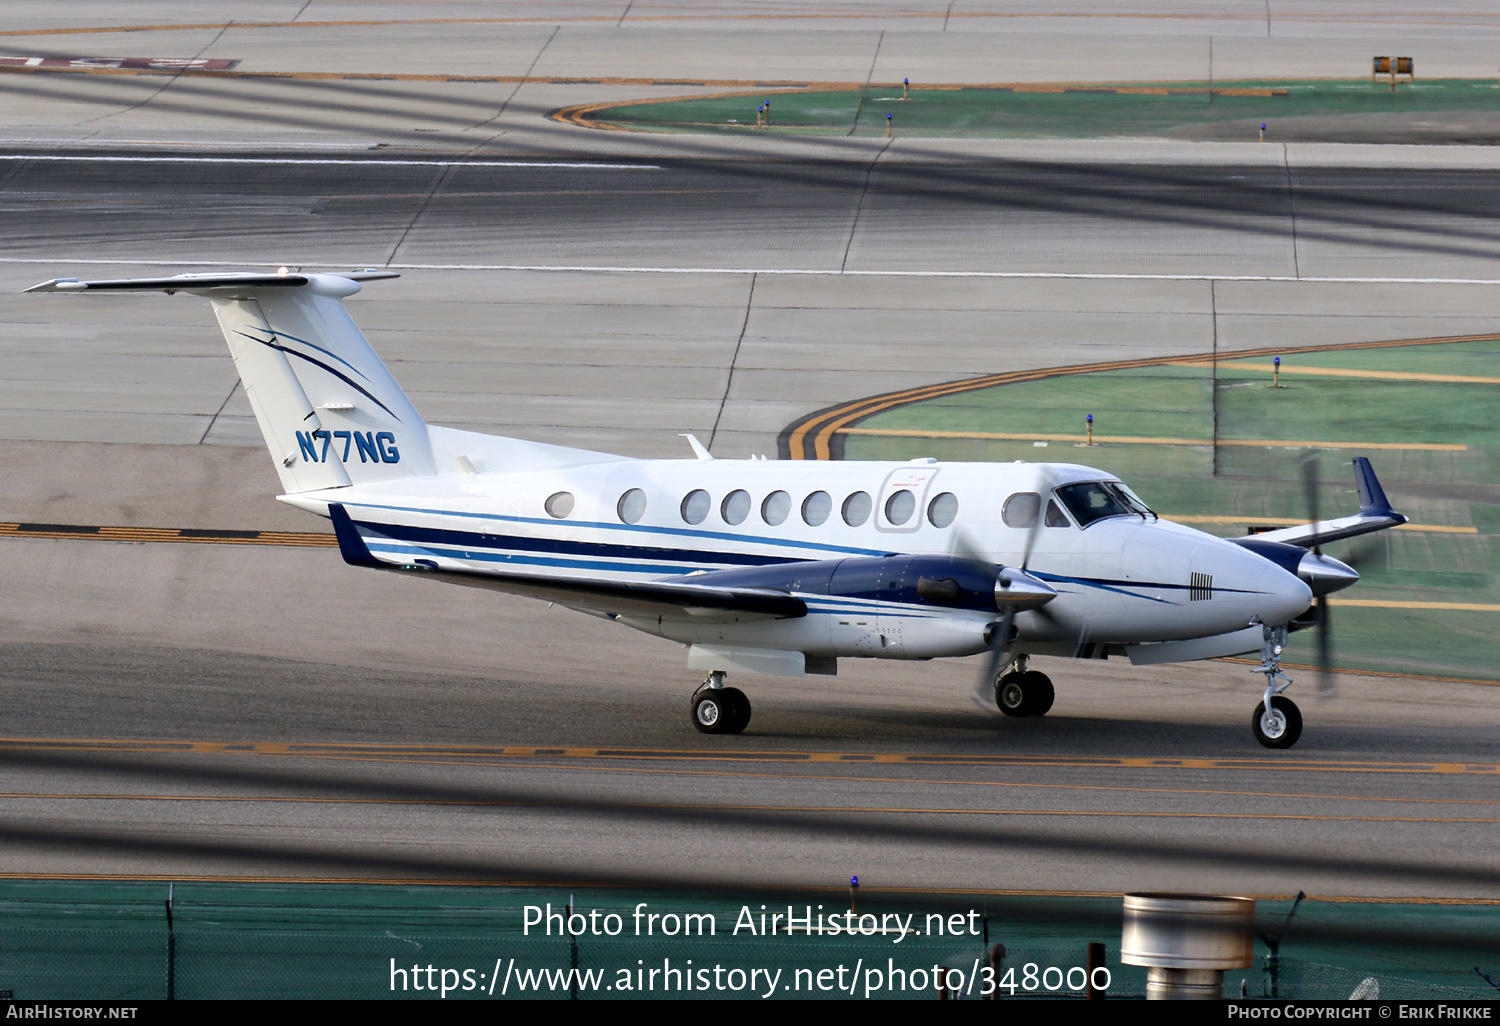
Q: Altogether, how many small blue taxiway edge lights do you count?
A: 8